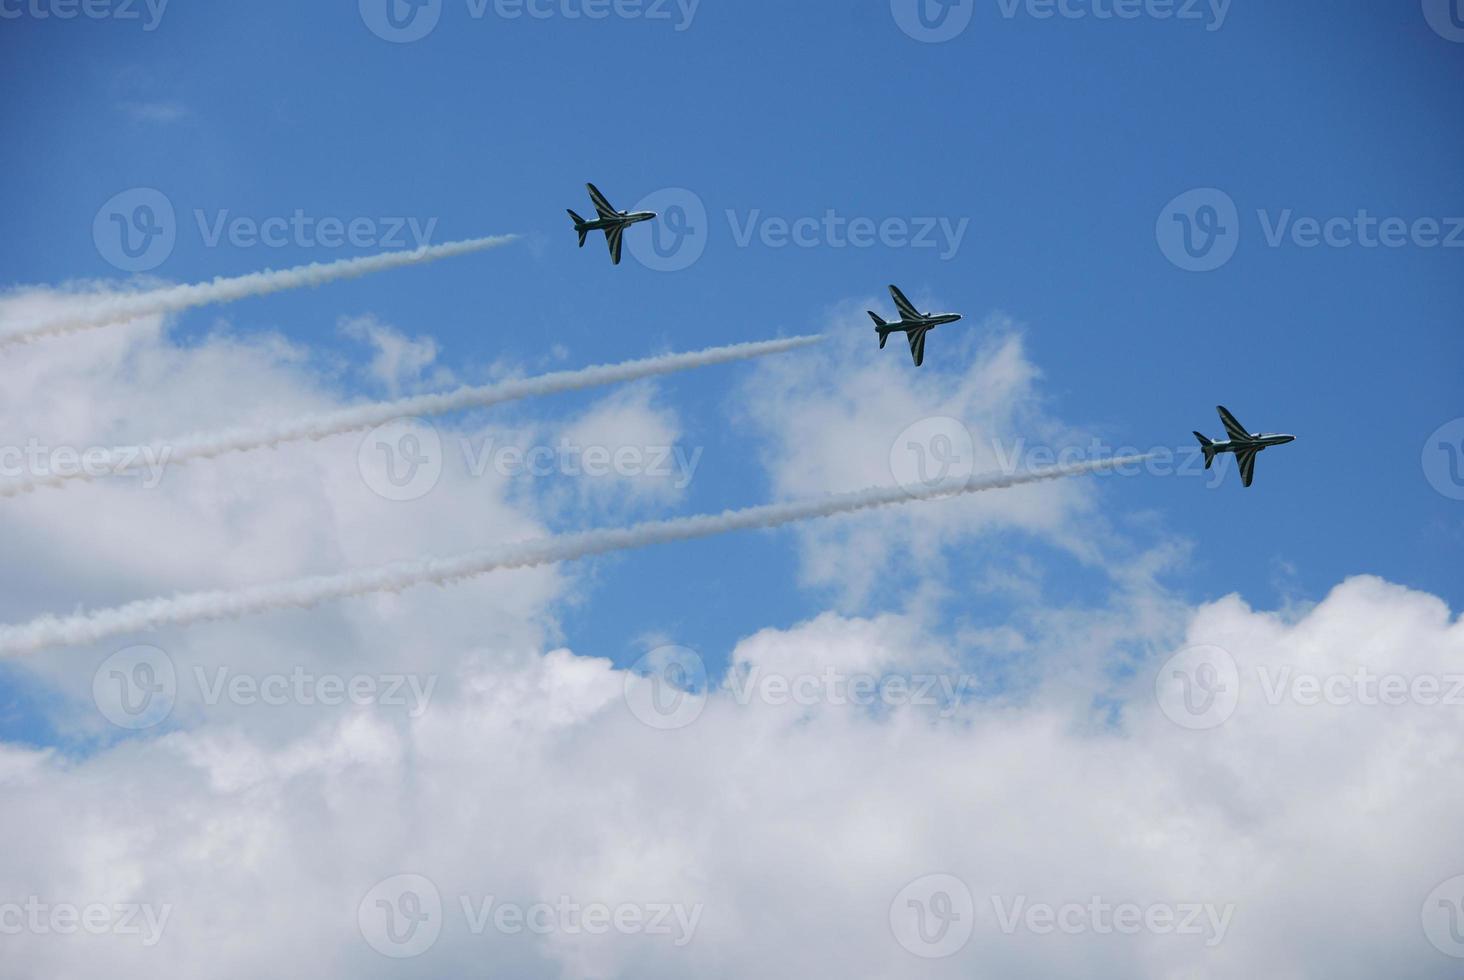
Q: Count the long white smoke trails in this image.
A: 3